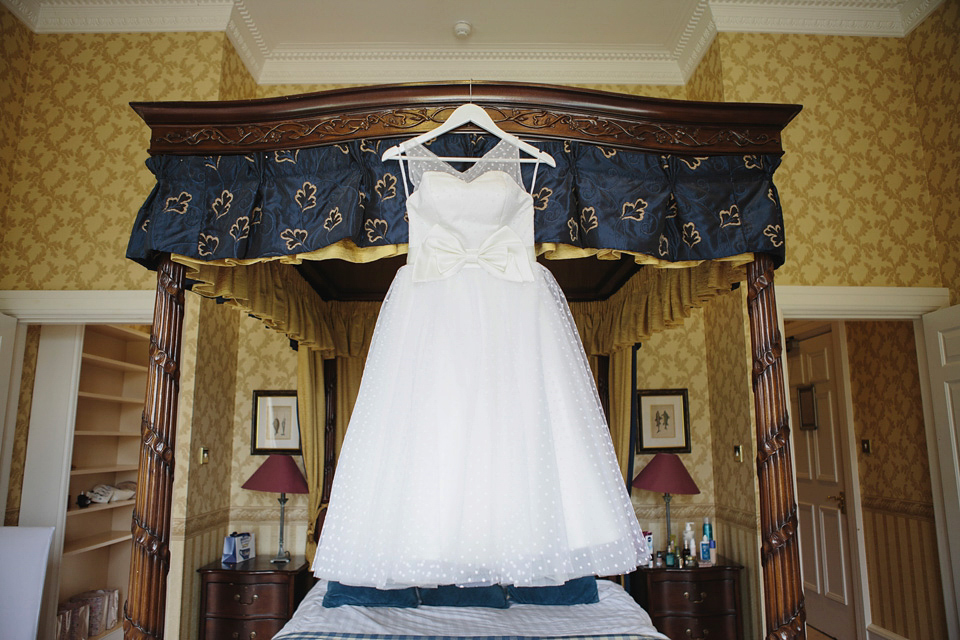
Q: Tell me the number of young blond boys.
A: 0